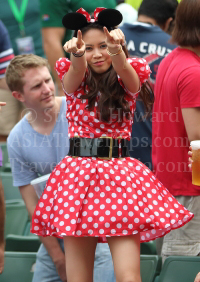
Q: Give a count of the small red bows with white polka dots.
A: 1